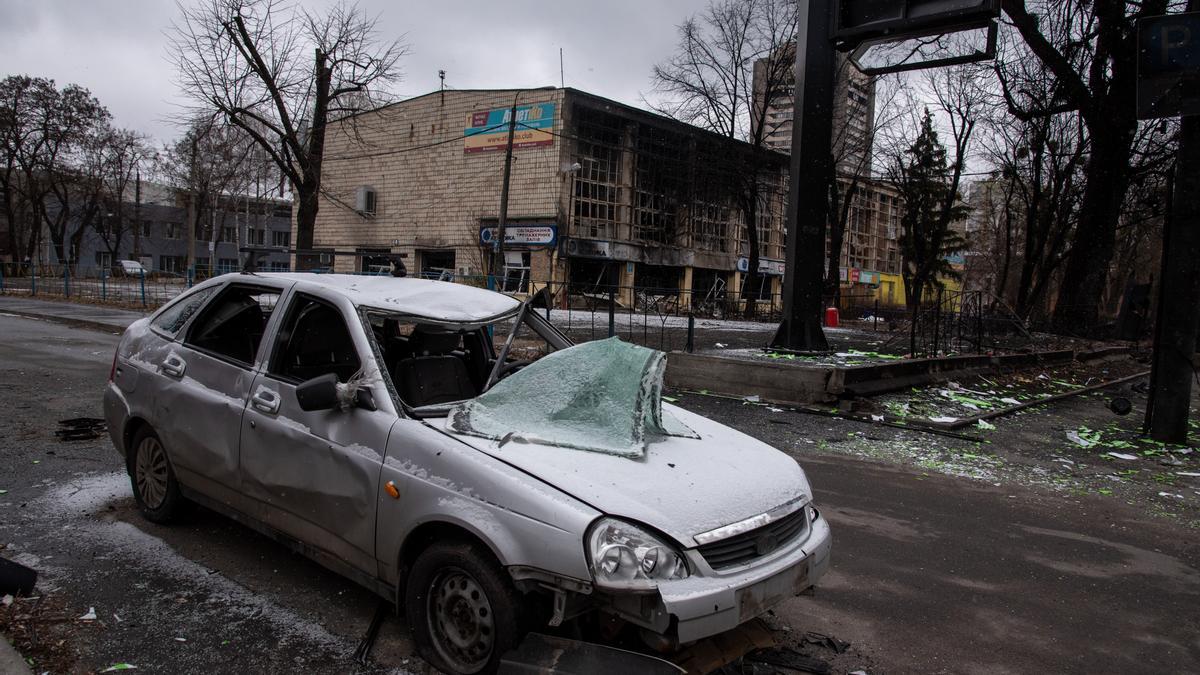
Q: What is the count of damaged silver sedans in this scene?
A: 1